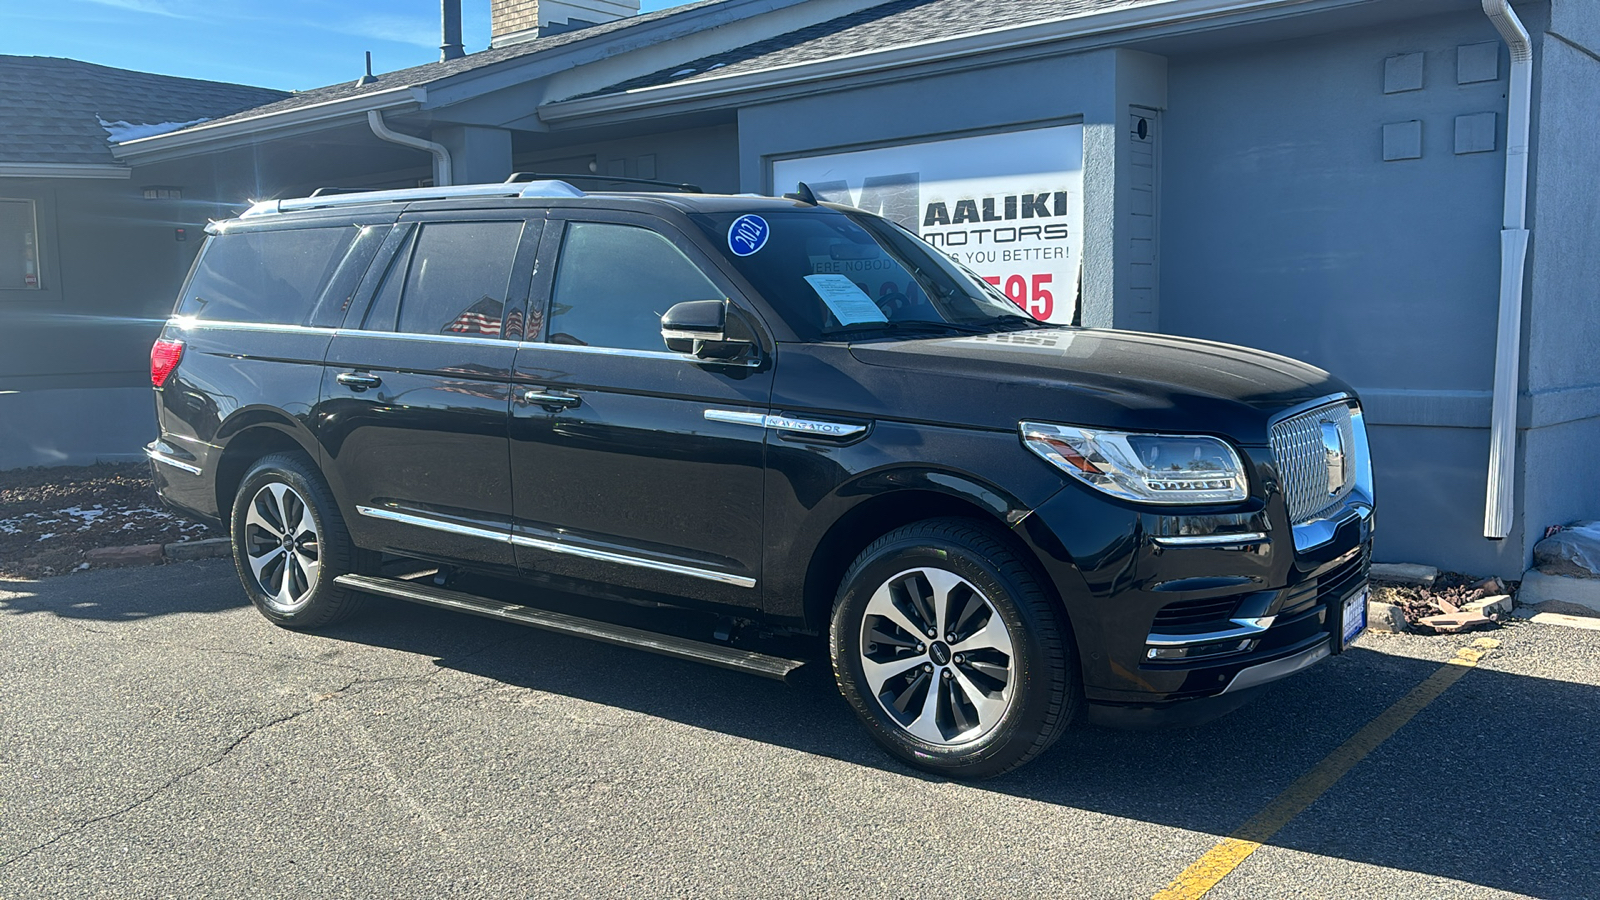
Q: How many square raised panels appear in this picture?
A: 4